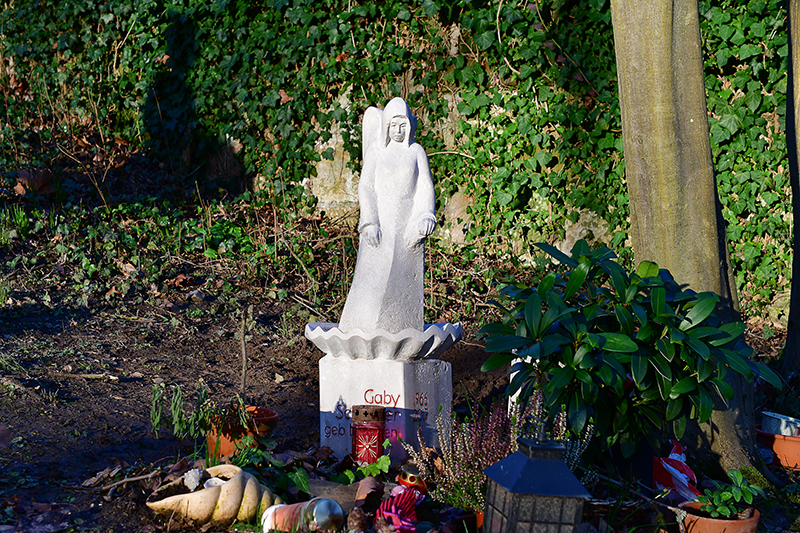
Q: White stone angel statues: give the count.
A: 1